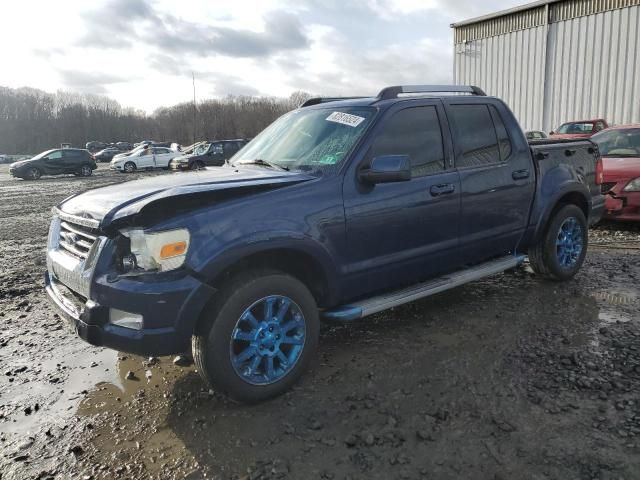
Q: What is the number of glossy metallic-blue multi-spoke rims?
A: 2